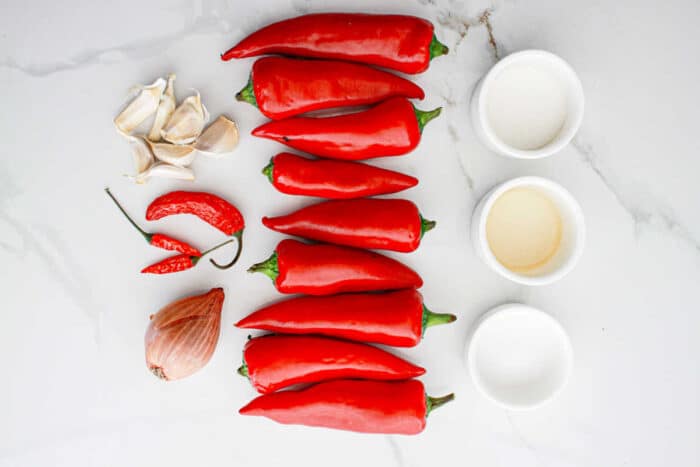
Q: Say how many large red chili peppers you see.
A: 9